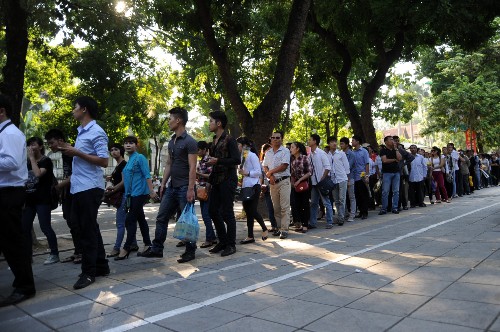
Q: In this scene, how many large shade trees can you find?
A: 3